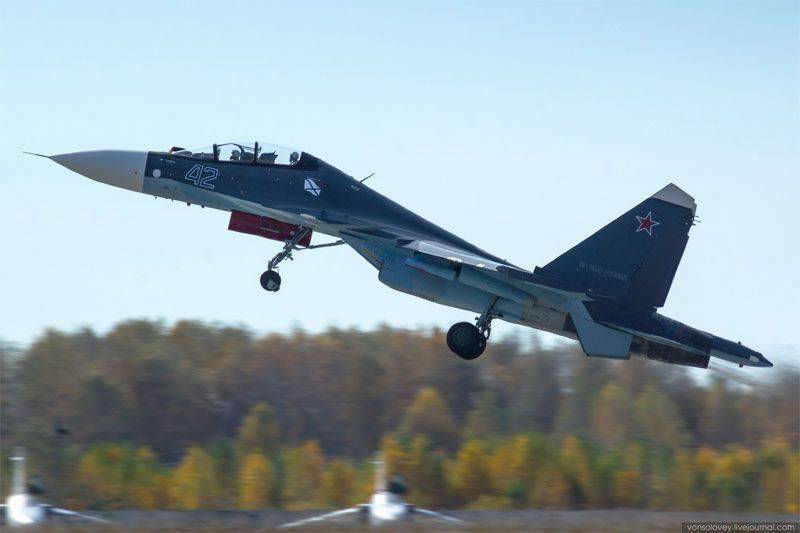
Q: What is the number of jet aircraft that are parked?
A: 2